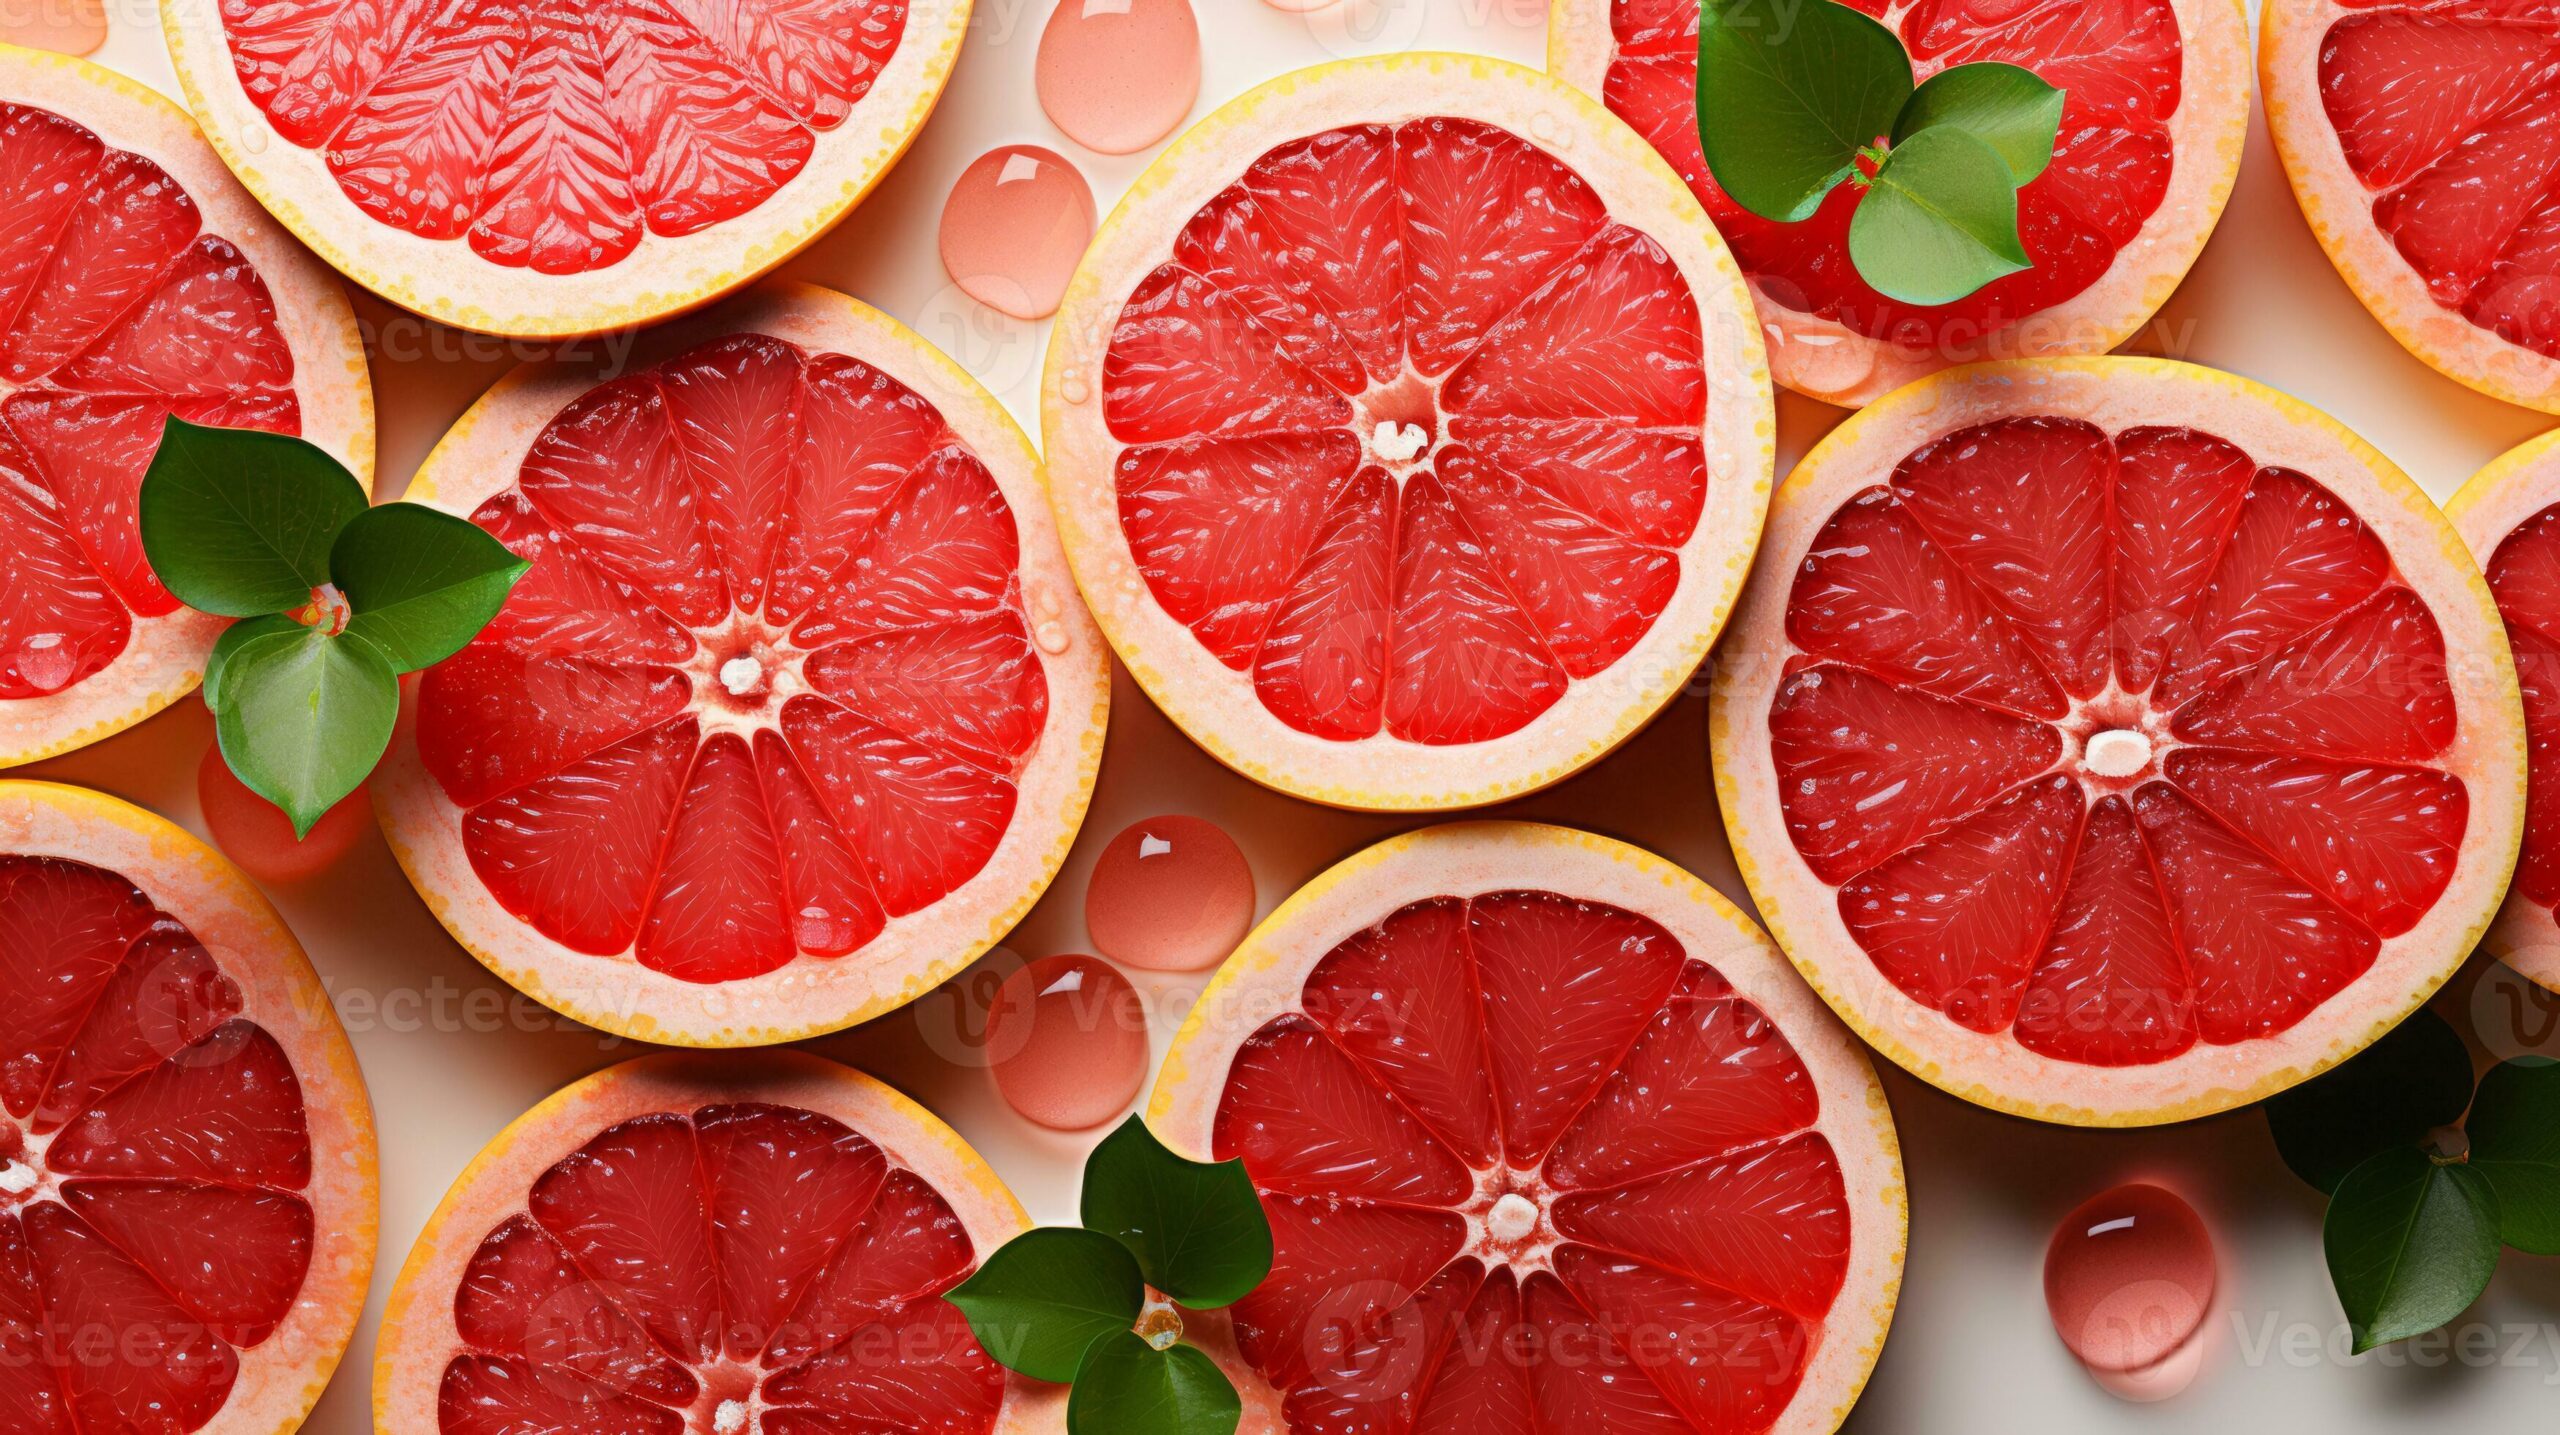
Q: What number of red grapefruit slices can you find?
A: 11